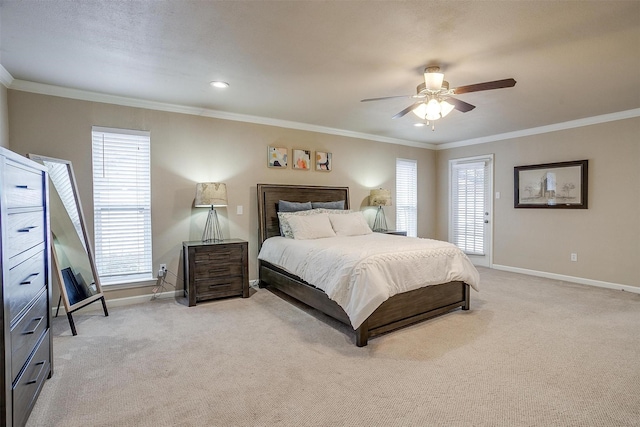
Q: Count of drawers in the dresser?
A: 5